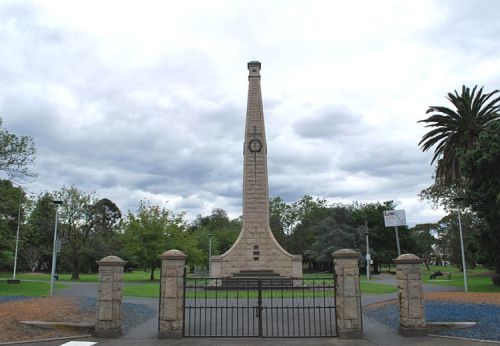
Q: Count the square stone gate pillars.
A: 4